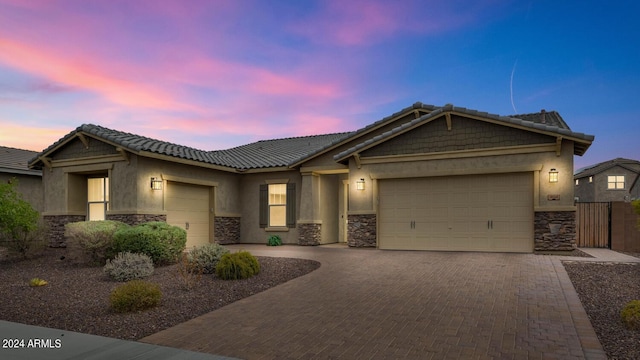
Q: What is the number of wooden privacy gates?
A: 1